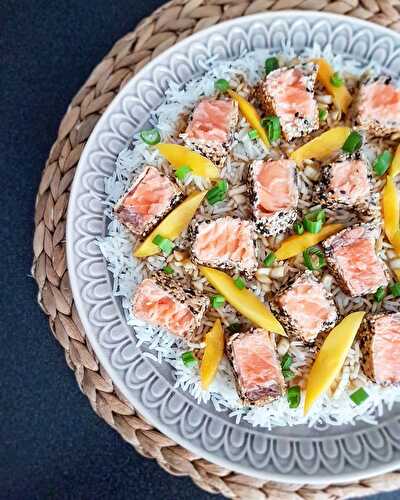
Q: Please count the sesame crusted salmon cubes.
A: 12